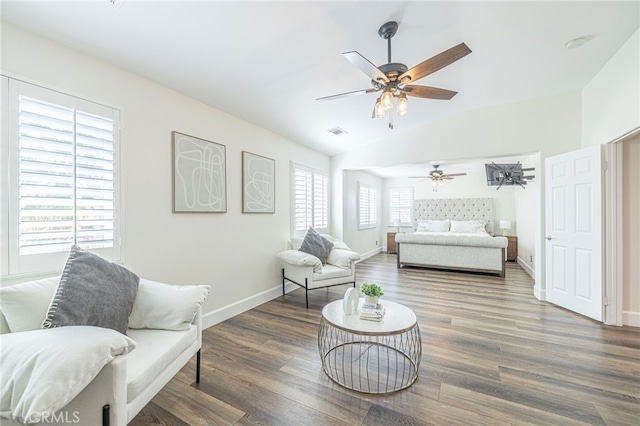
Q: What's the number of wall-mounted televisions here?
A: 1